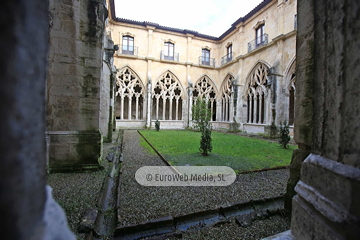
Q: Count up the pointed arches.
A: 6